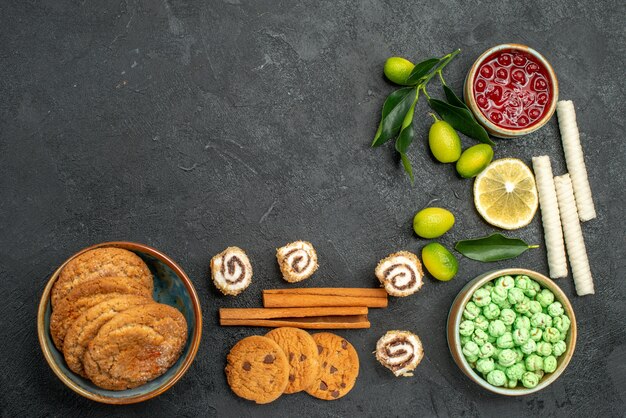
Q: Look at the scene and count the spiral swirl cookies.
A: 4